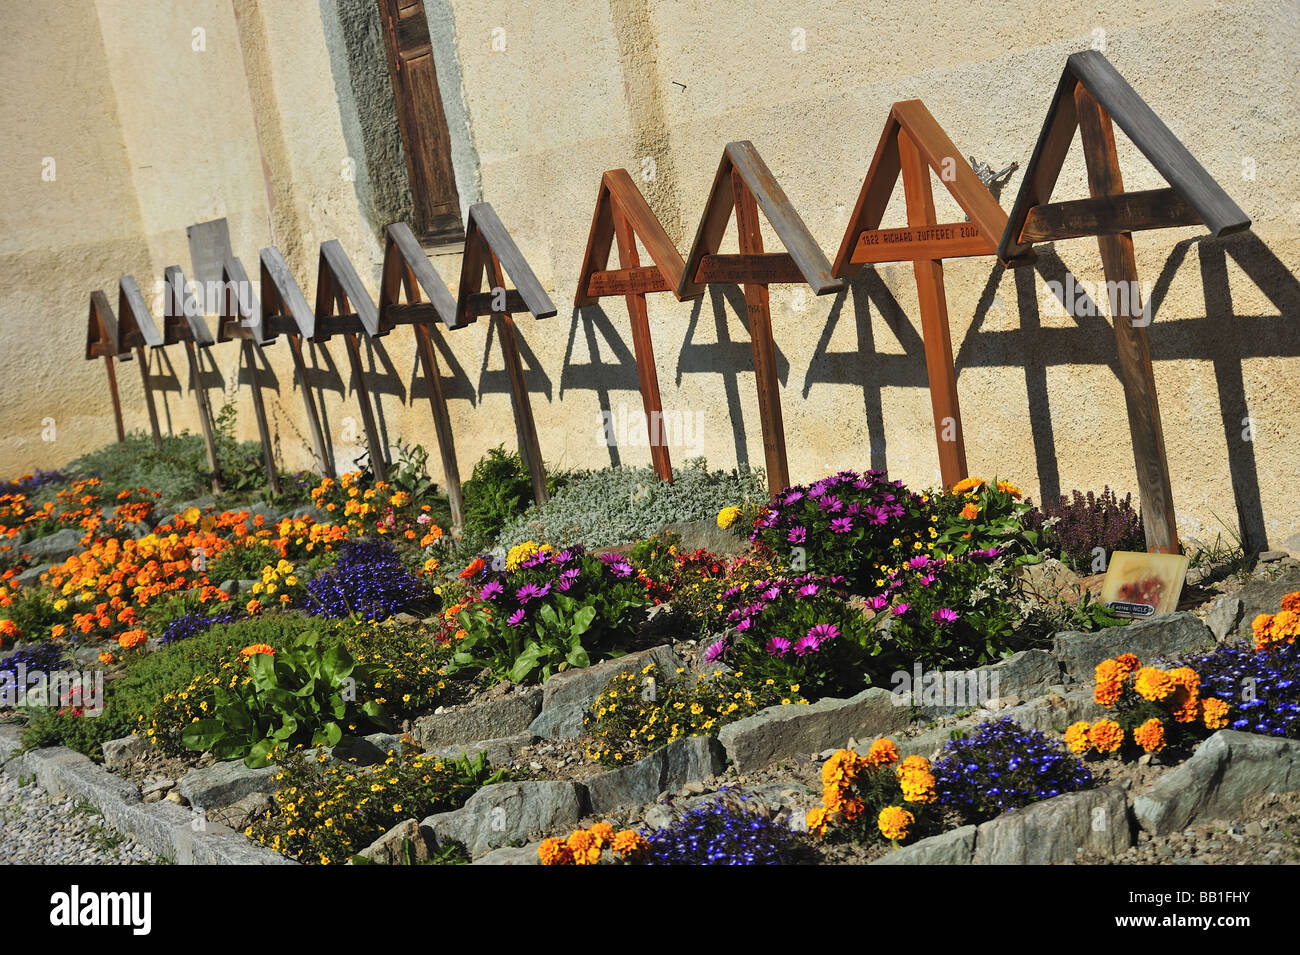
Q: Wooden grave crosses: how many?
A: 12